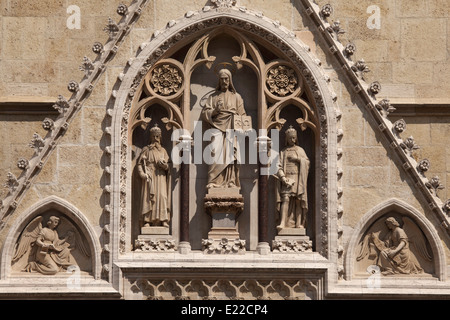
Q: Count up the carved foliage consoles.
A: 3